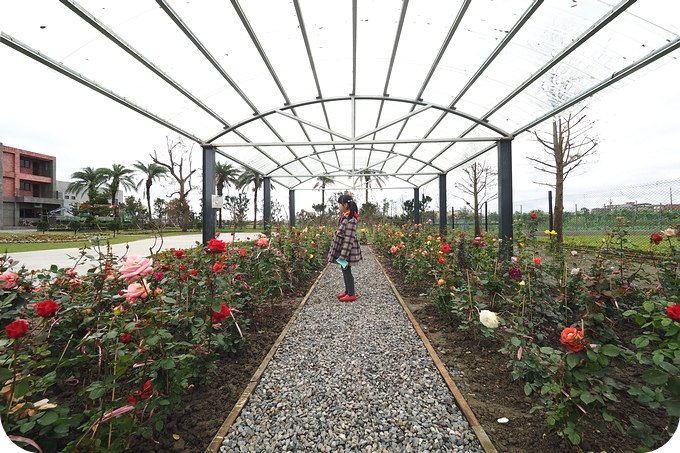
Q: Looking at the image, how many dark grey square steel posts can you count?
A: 6